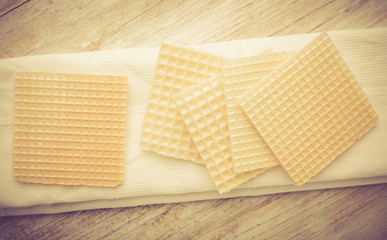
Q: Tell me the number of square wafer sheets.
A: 5